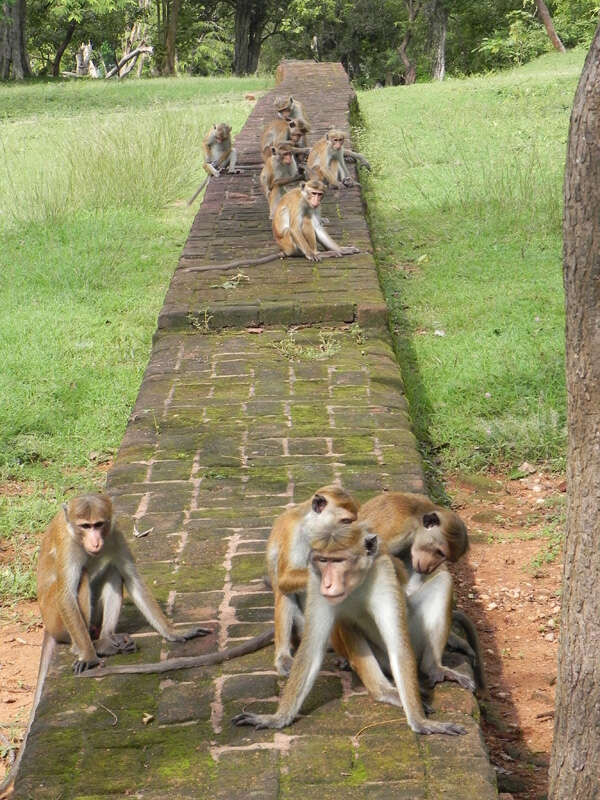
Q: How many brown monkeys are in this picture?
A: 10